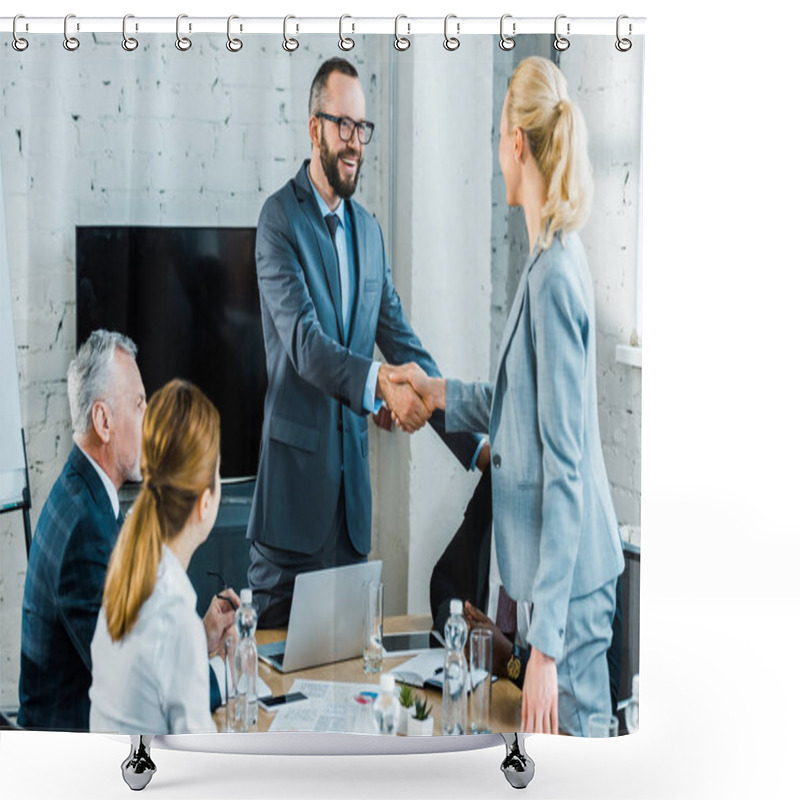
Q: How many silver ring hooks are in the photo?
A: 12